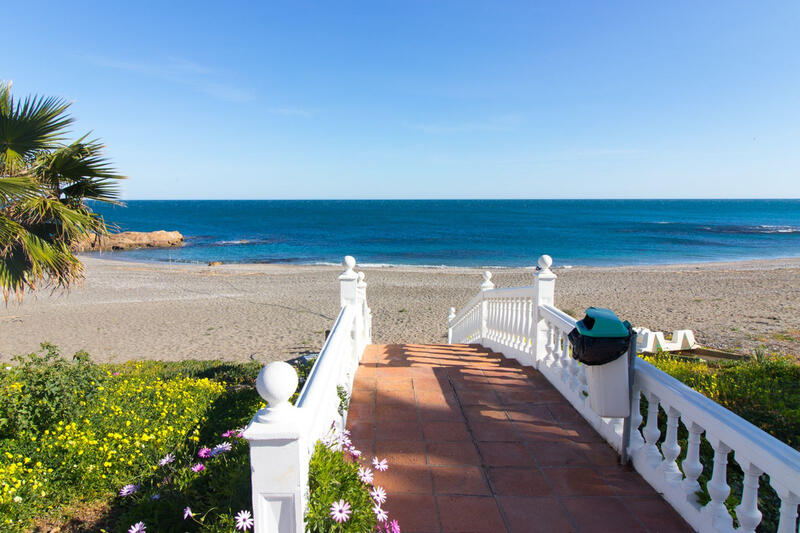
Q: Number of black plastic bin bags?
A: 1